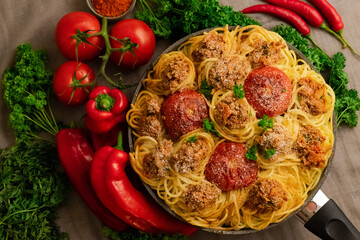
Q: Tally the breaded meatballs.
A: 13